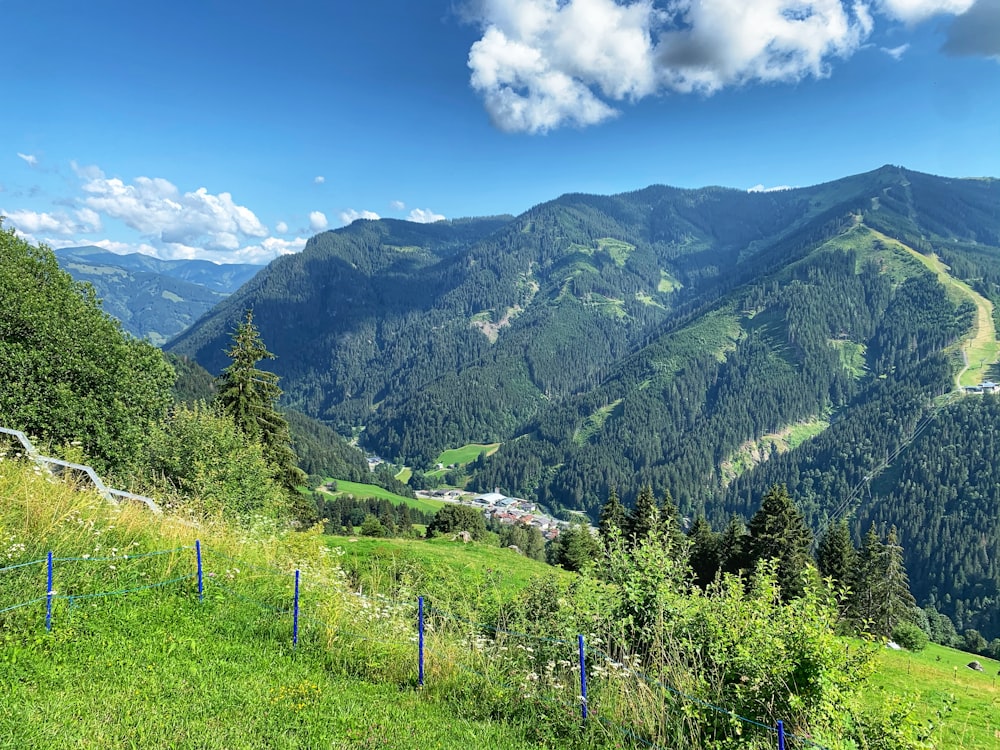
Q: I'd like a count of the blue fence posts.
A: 6